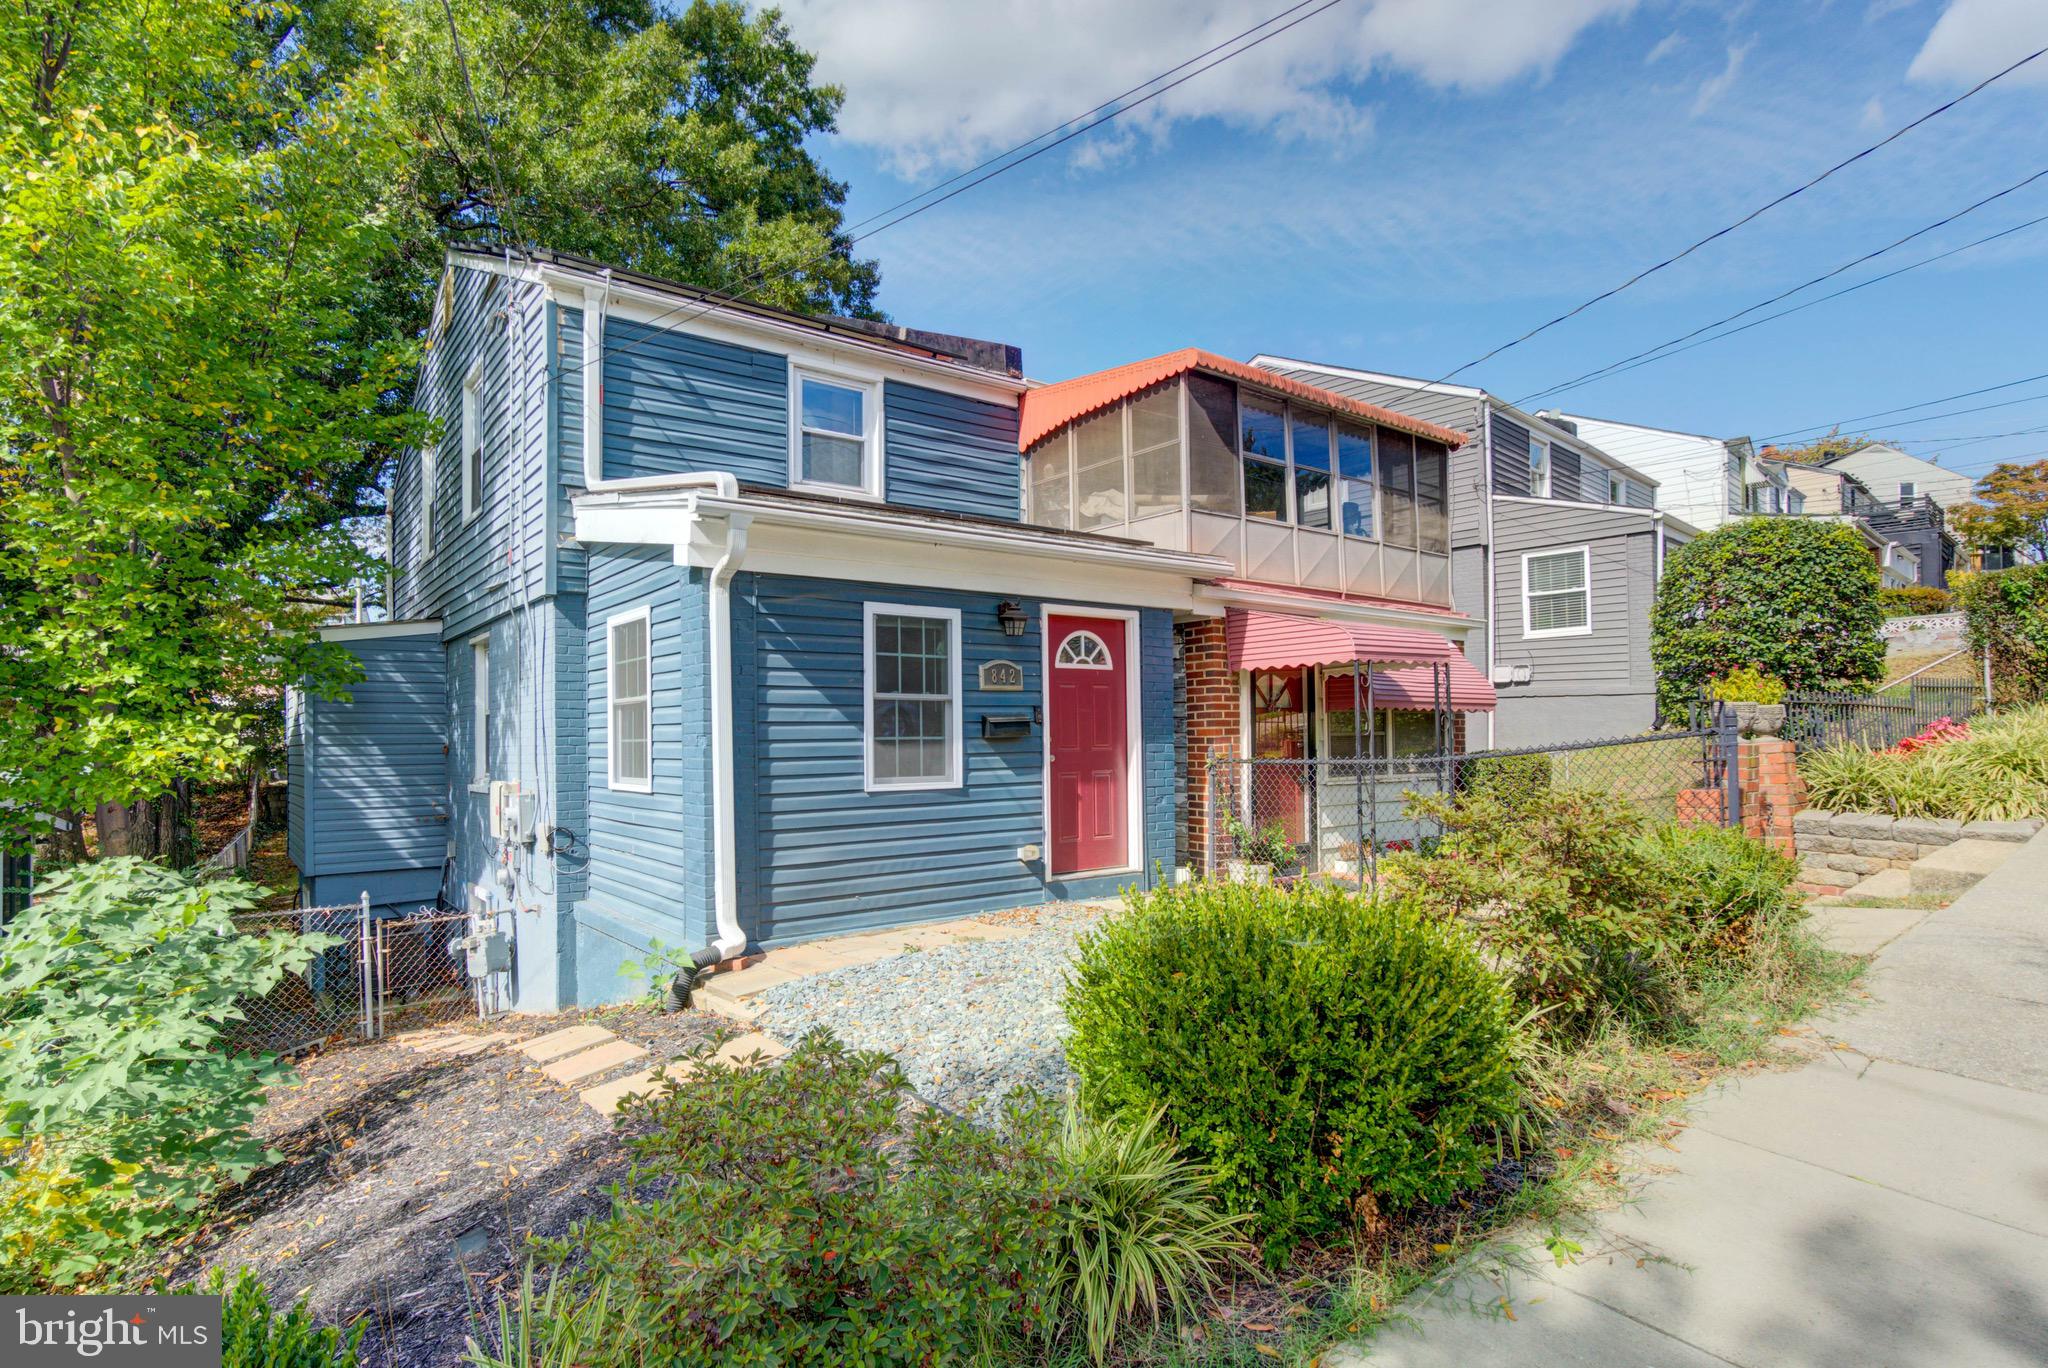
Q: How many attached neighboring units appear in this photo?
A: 1